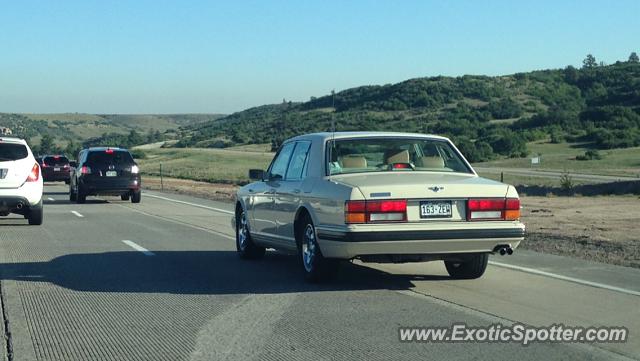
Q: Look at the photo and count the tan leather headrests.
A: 3